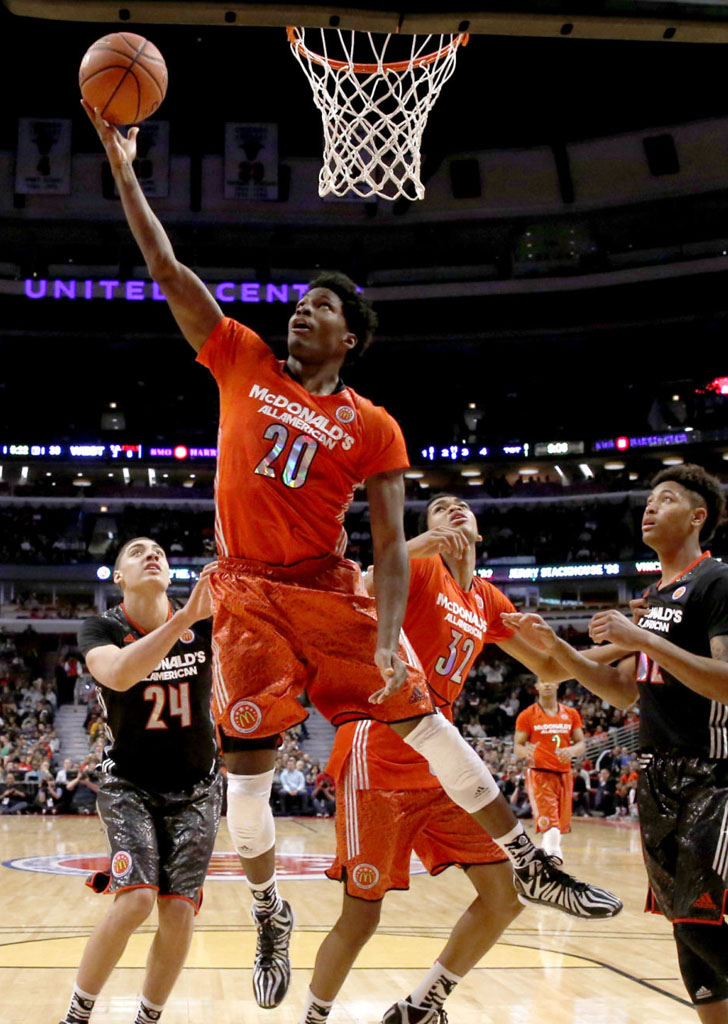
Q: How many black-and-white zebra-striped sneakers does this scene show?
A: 3